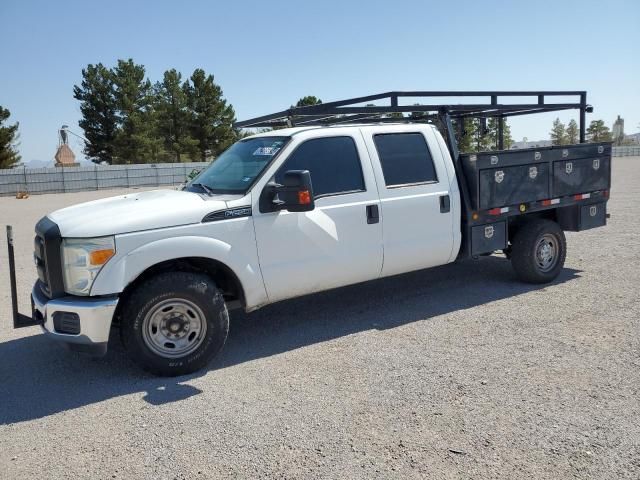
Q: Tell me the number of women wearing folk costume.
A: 0